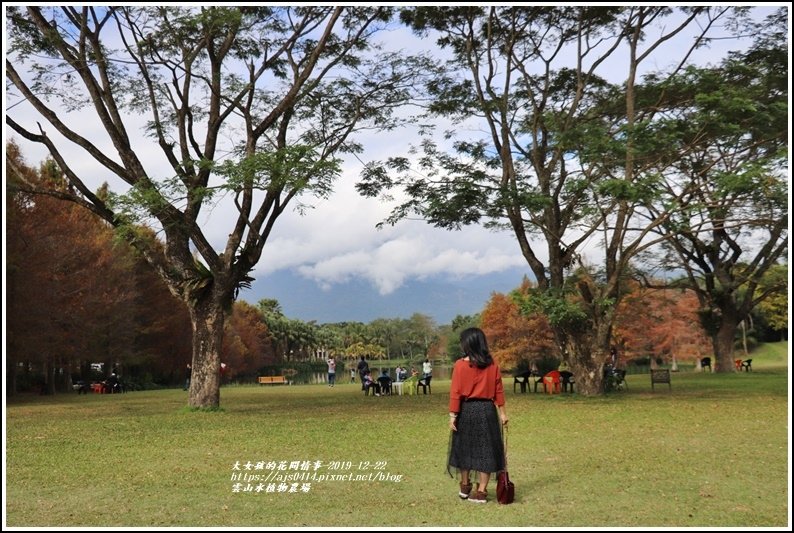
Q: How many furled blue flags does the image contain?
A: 0